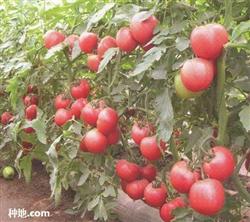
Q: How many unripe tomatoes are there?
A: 2